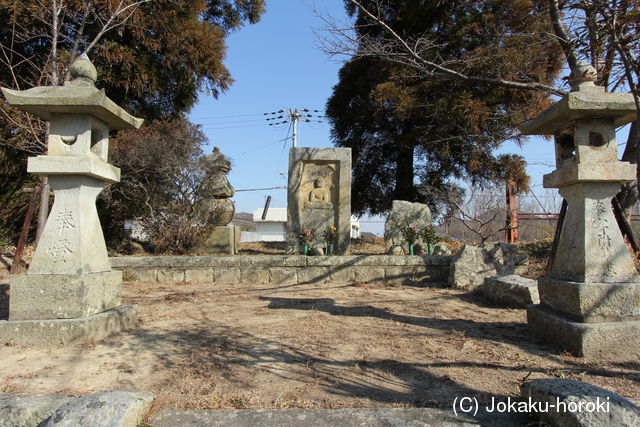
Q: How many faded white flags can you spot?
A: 0